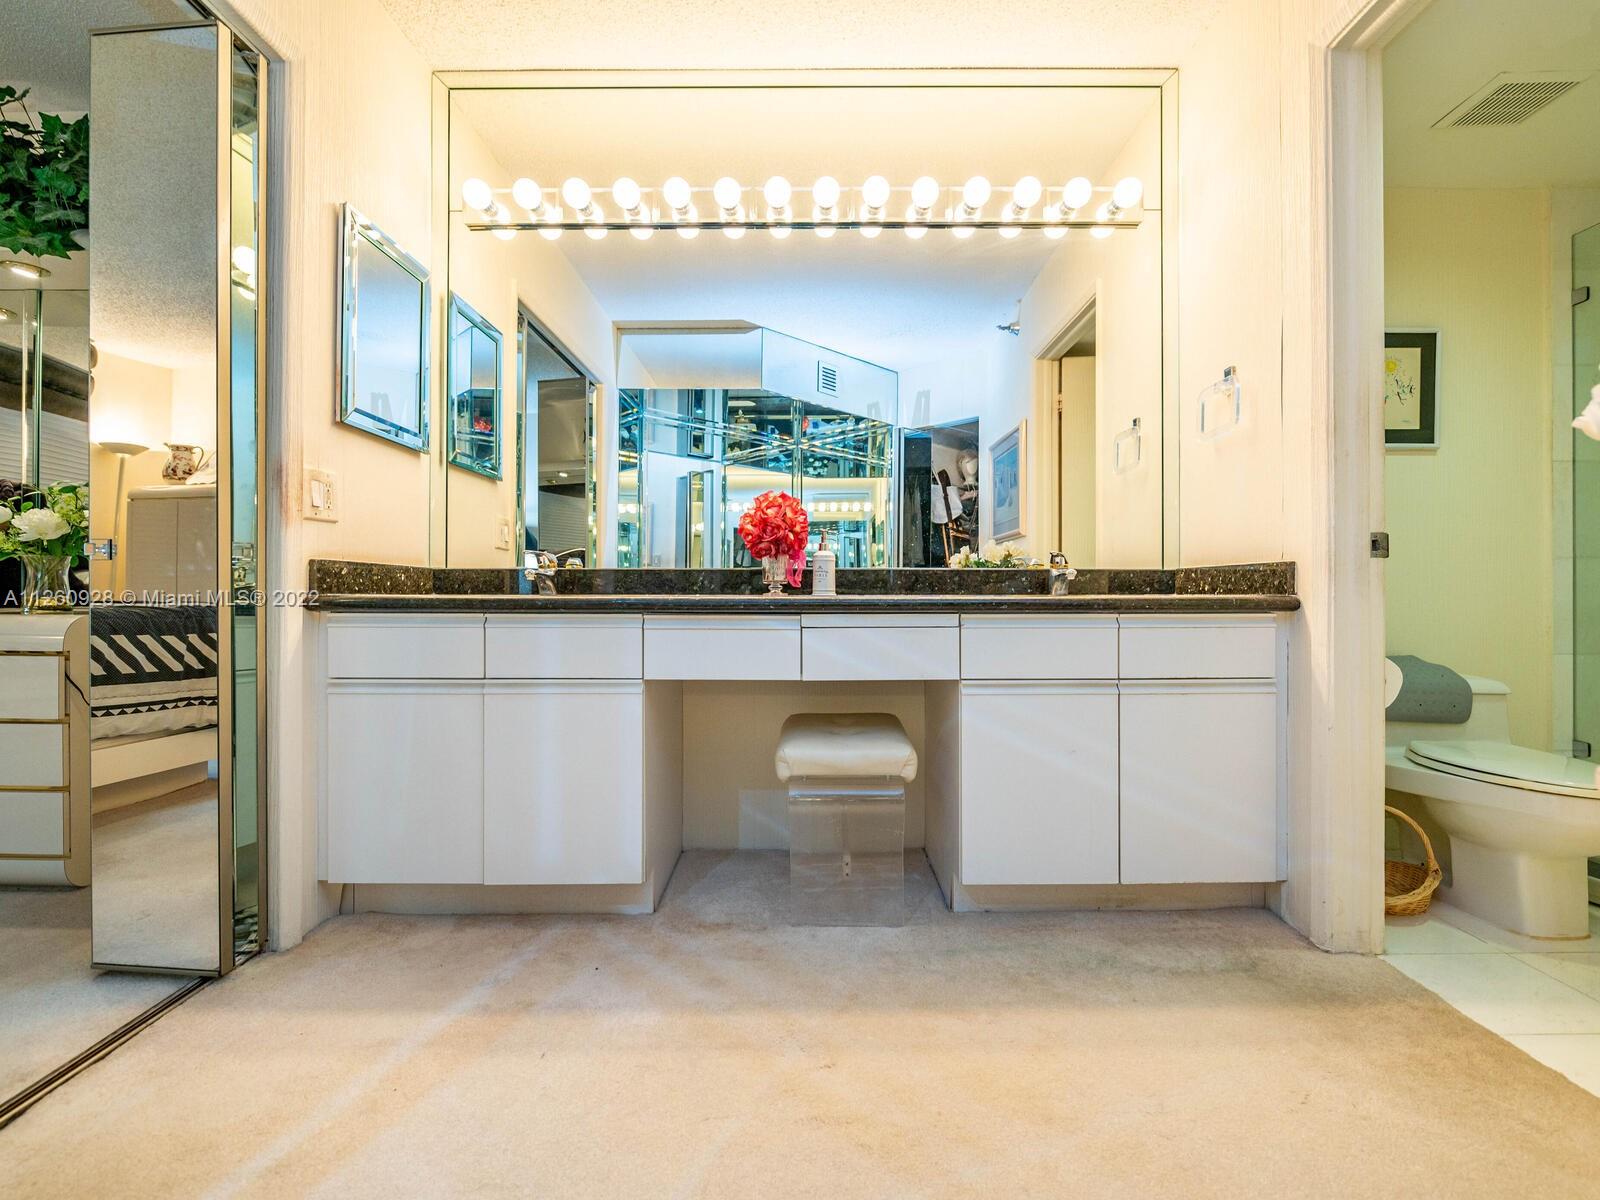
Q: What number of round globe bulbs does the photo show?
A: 14